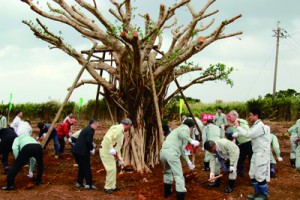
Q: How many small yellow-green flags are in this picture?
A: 3